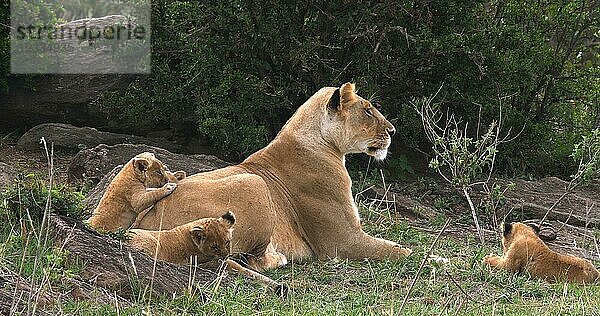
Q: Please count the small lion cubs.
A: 3